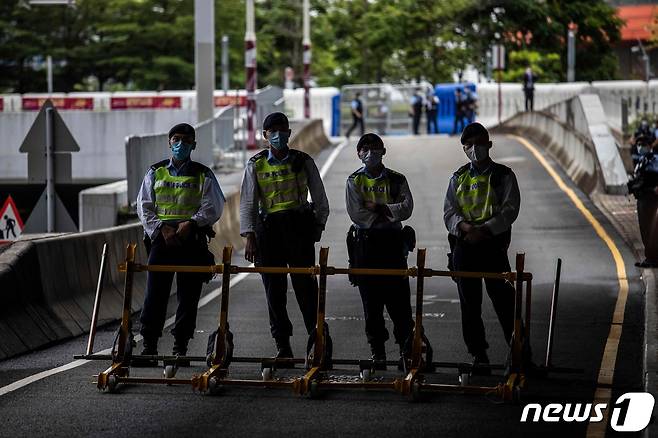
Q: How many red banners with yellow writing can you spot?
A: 3